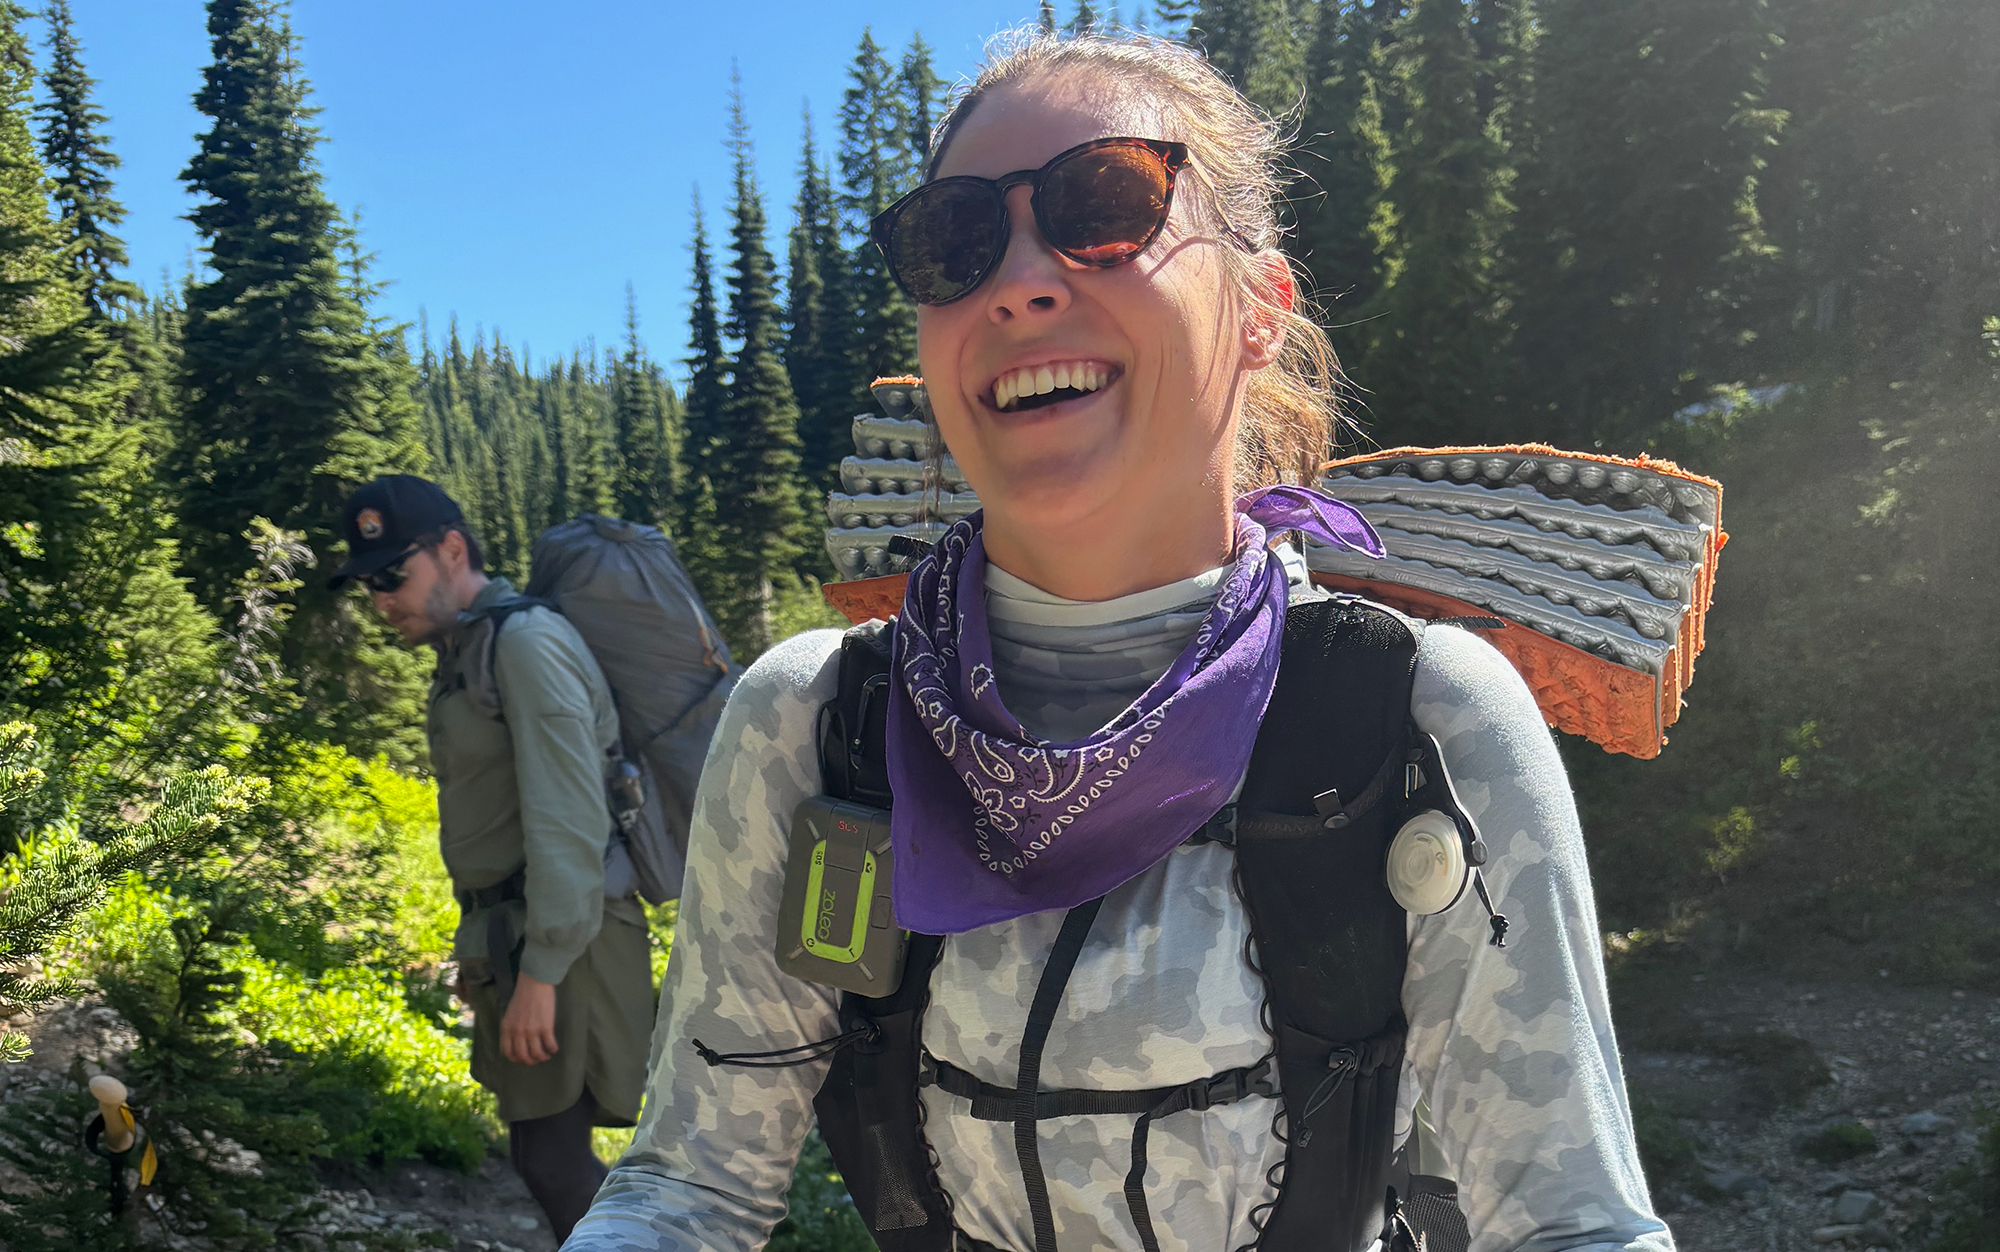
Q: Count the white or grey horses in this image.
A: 0